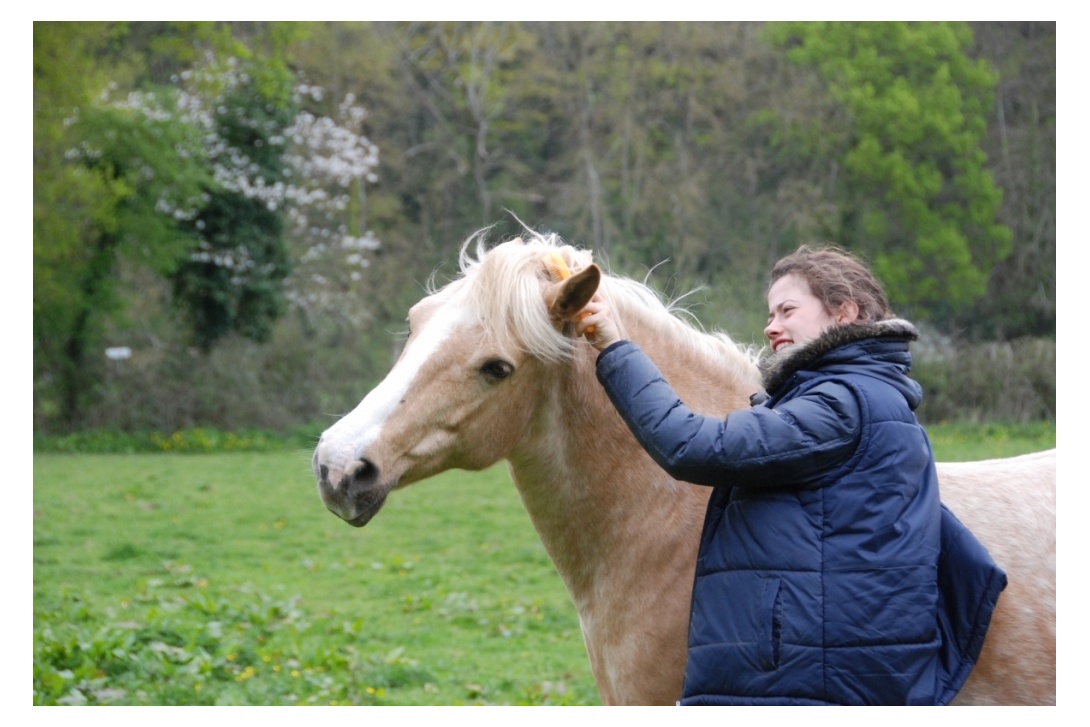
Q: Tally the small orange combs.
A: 1